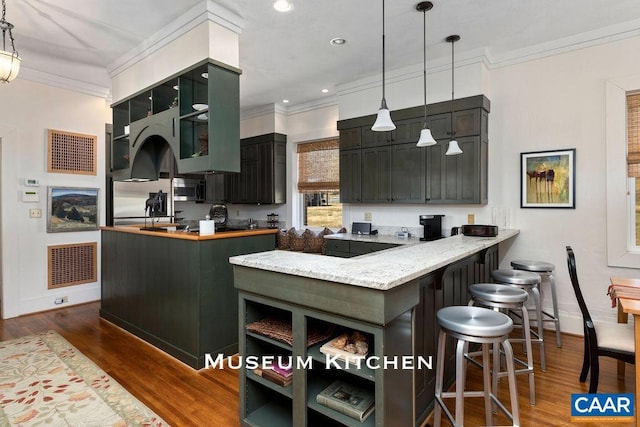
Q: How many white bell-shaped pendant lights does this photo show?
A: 3